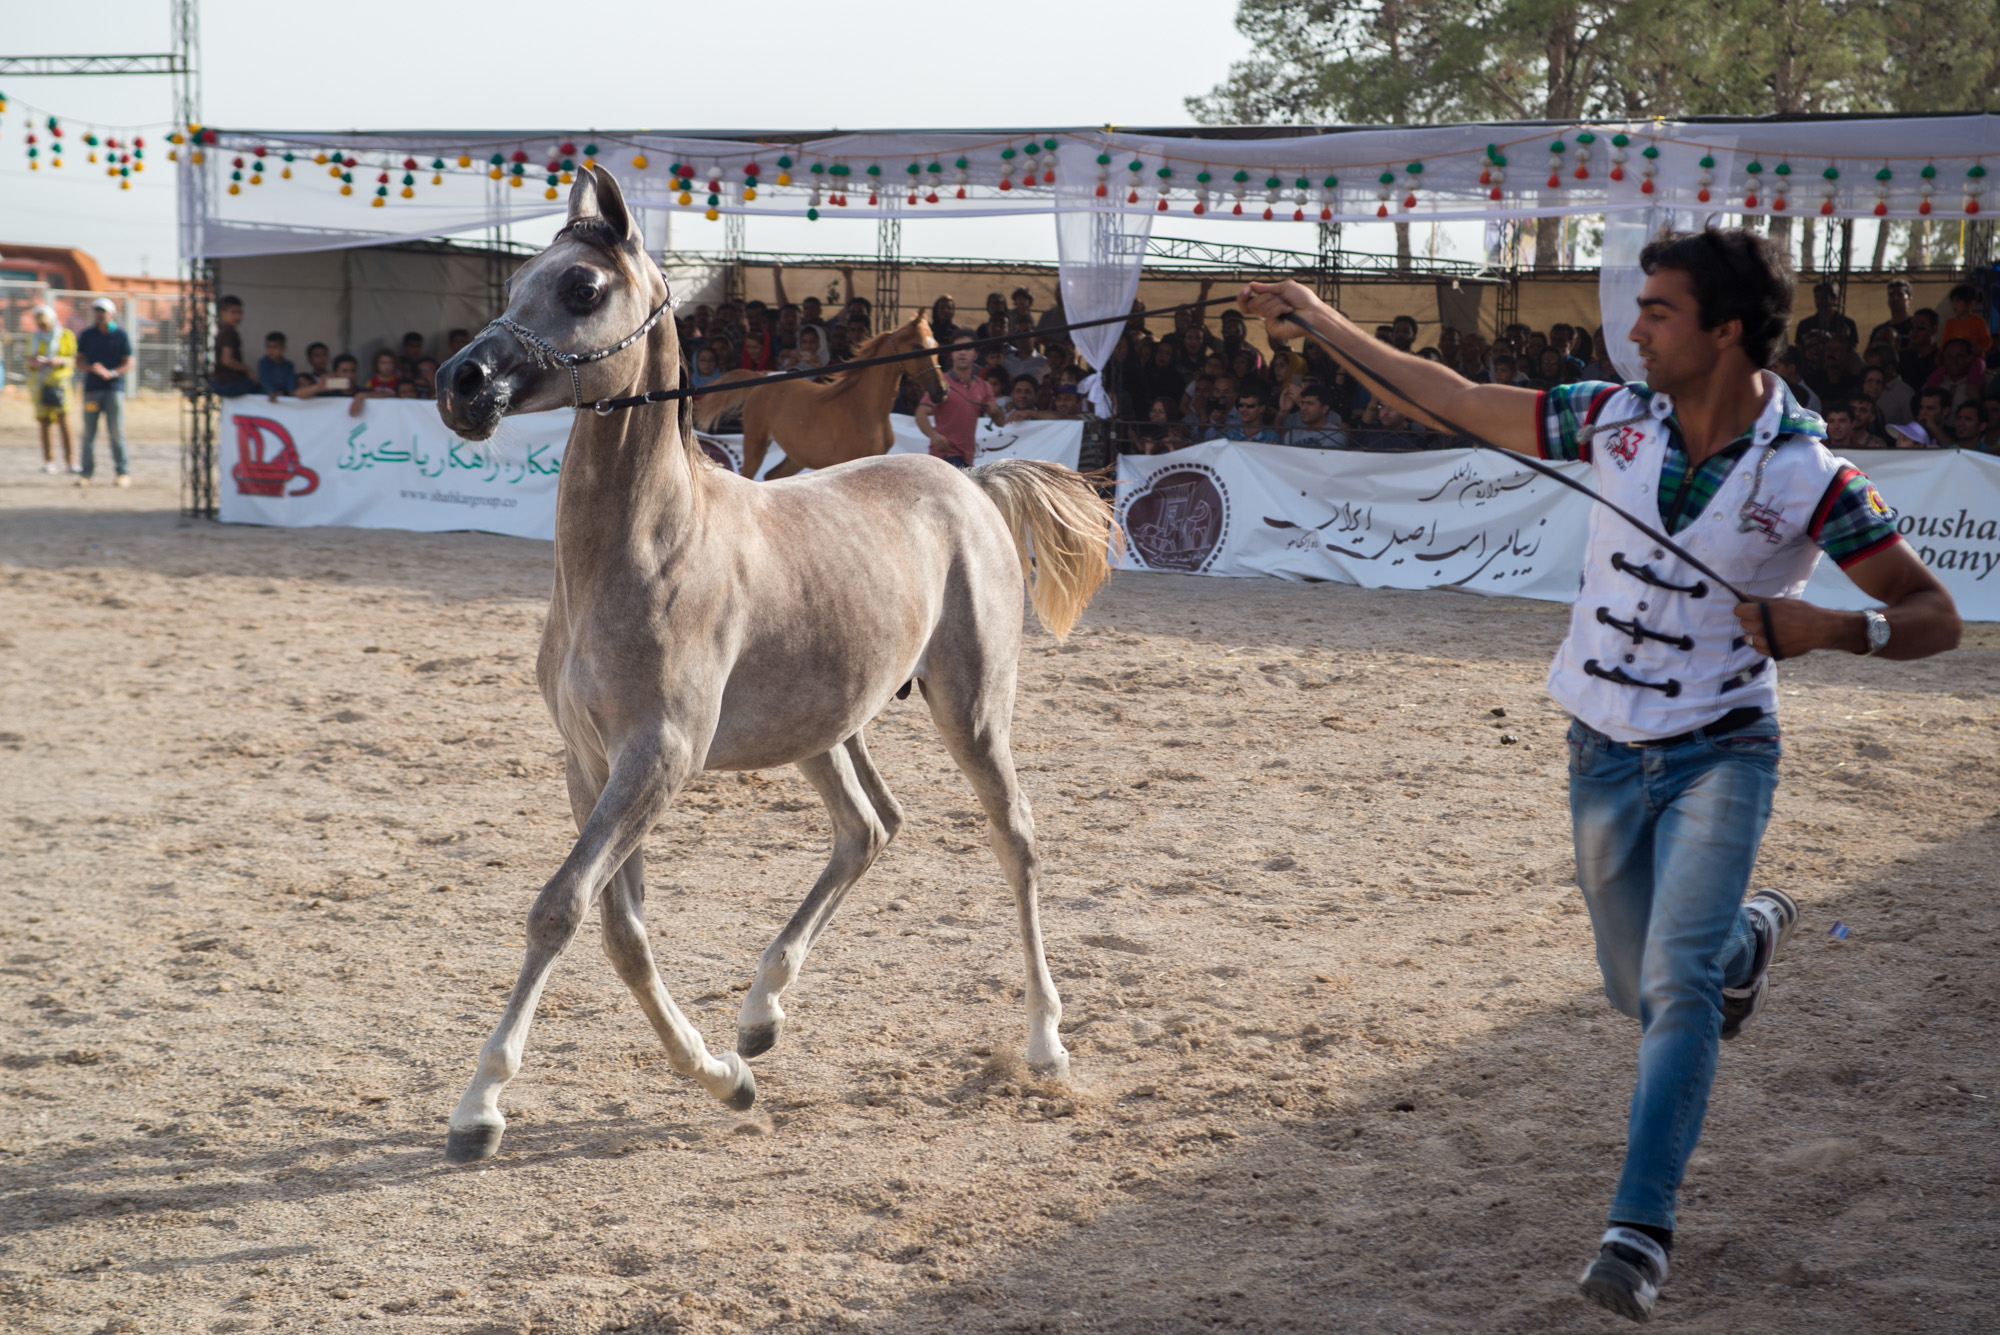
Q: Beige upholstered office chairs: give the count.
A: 0